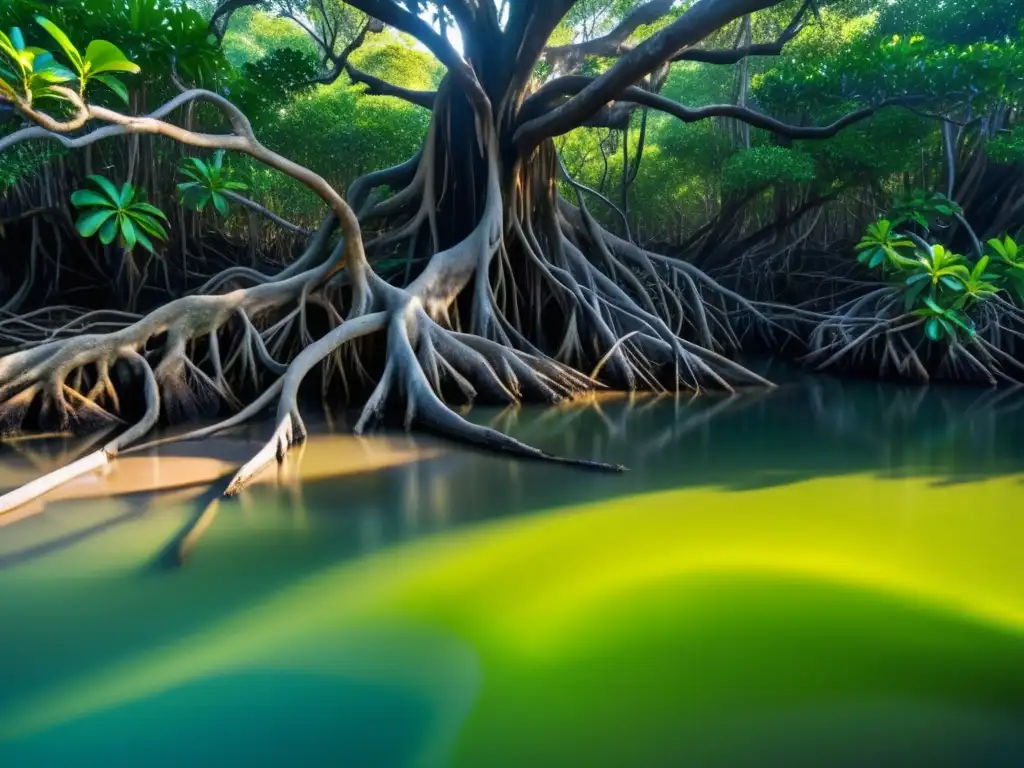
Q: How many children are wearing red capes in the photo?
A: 0